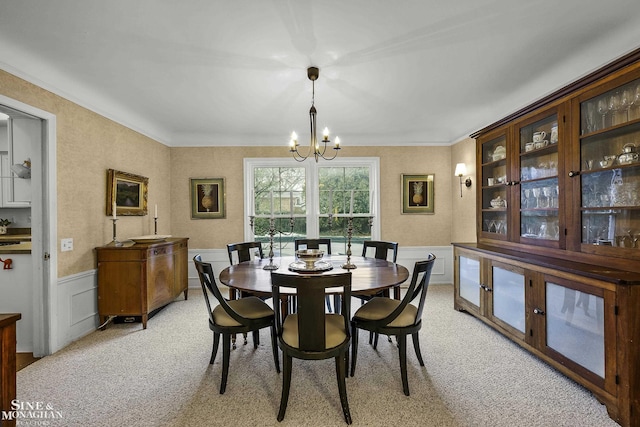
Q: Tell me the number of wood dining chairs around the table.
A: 6